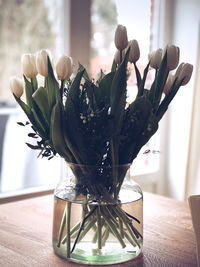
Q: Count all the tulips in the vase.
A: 11